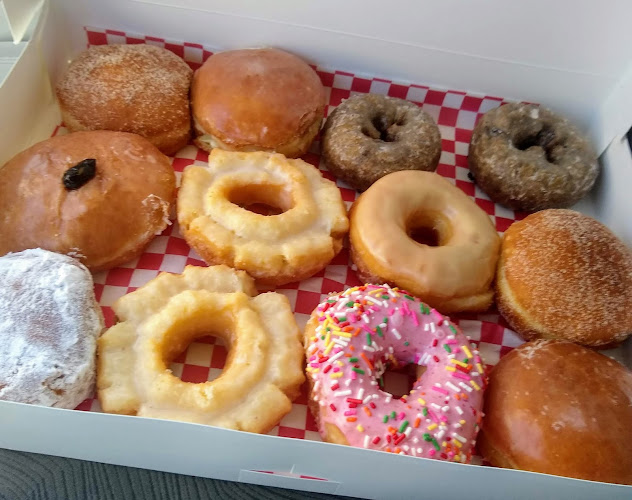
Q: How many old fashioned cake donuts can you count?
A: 2